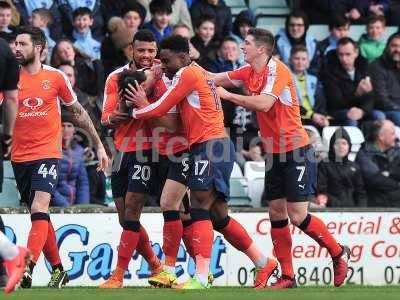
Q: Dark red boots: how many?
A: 2